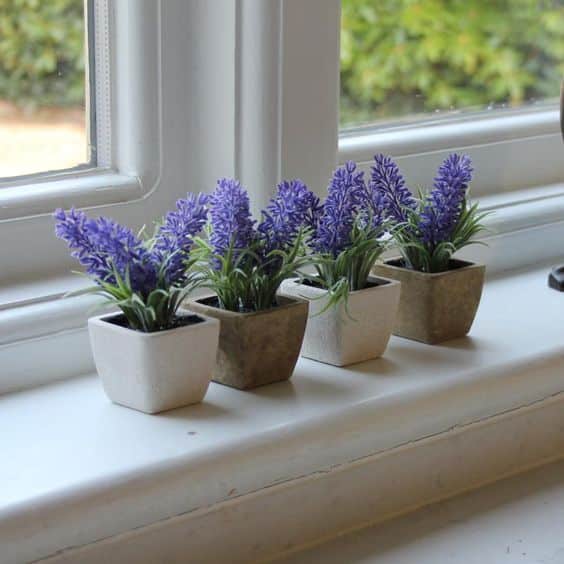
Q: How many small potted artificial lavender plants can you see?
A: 4